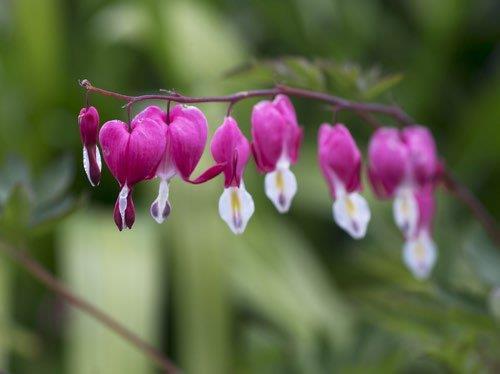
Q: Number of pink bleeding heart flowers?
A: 8